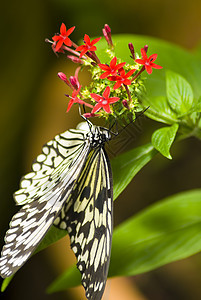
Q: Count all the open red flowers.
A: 7